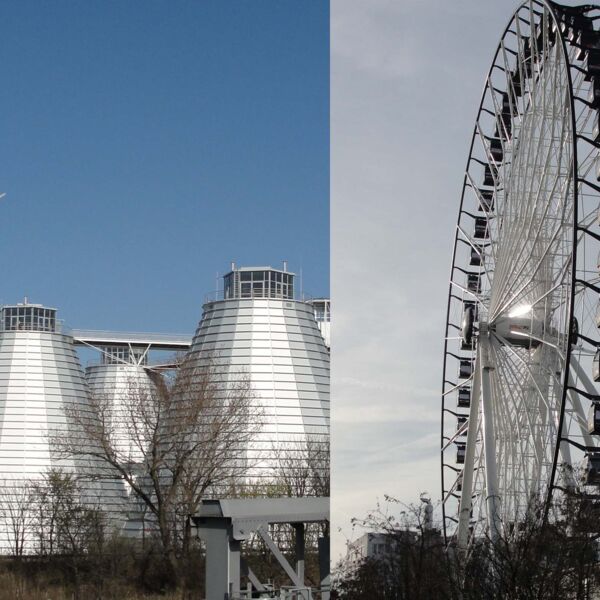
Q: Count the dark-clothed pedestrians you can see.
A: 0